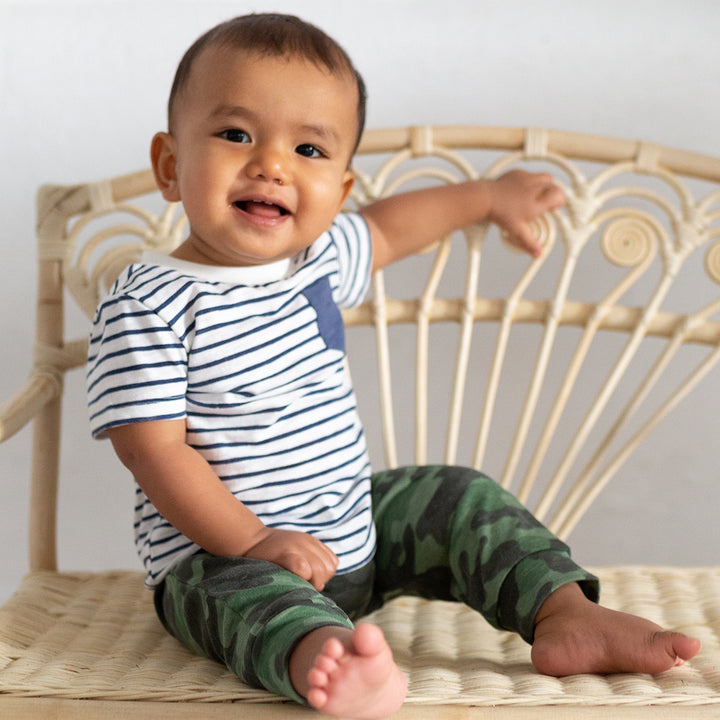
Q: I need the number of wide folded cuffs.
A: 2